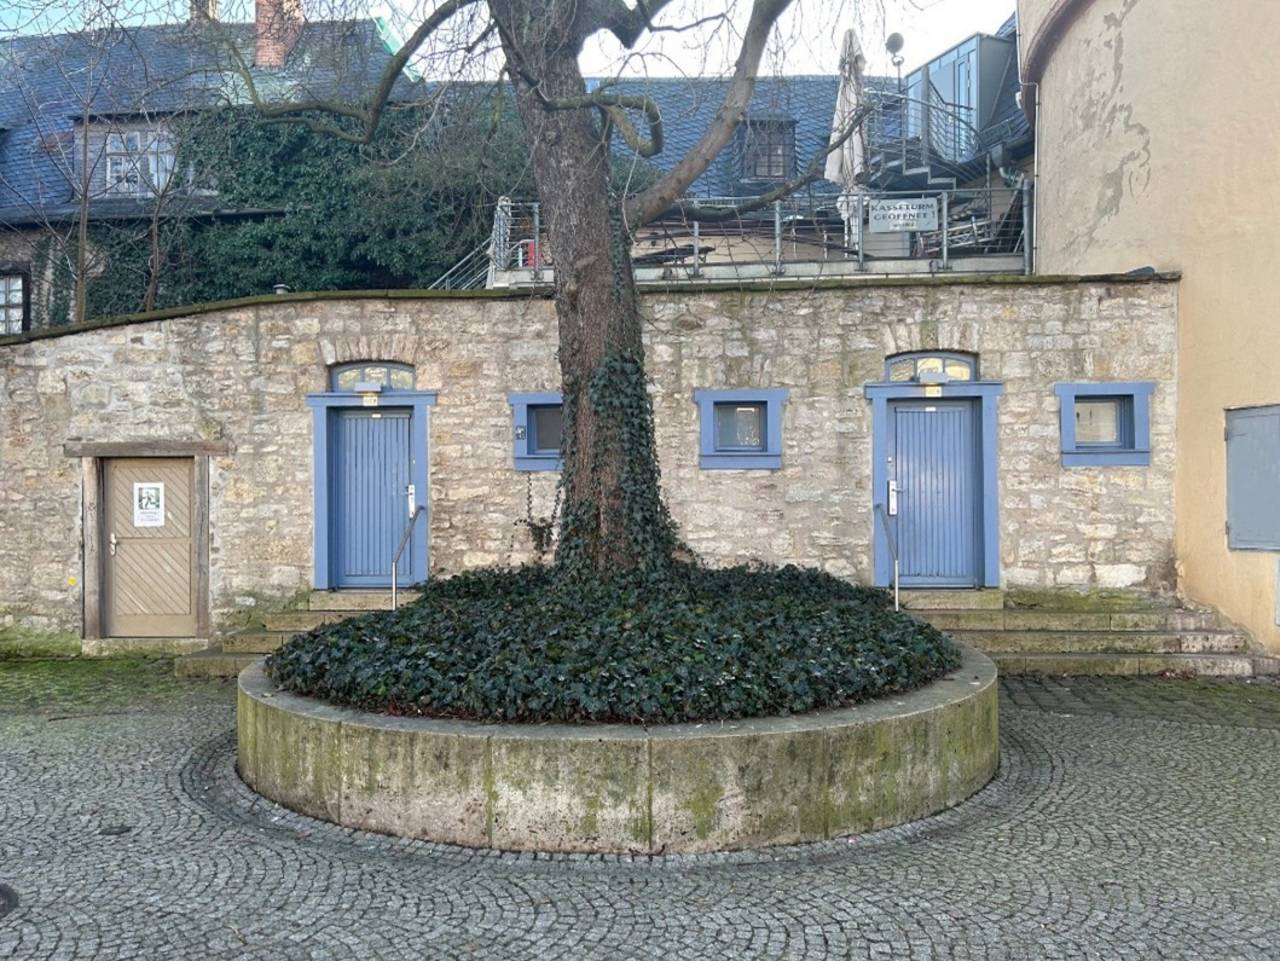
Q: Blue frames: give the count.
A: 5